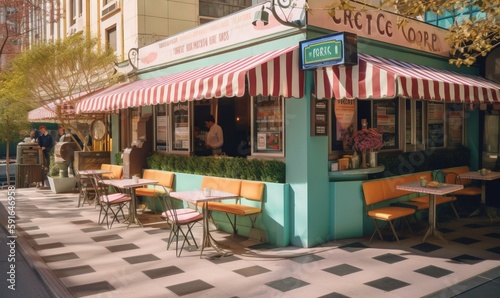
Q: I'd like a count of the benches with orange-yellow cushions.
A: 5